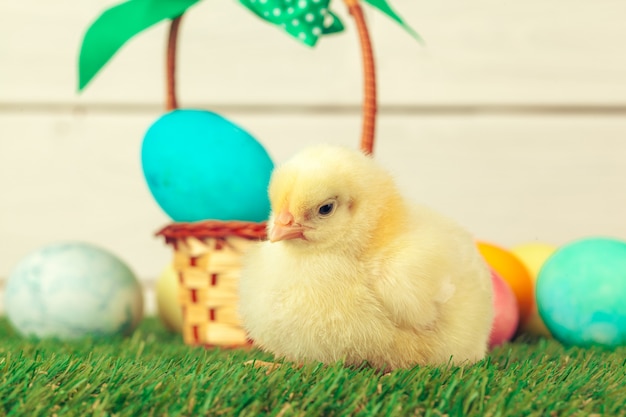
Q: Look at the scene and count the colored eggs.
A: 7